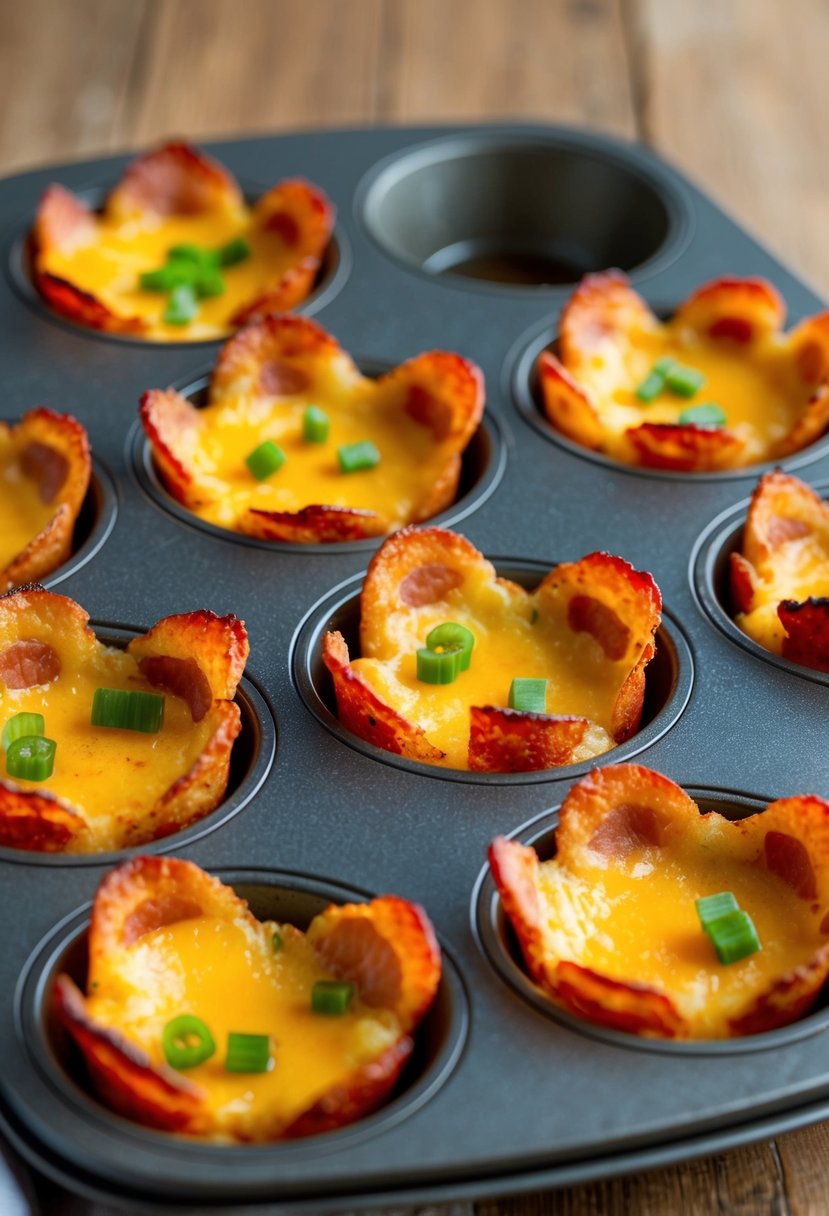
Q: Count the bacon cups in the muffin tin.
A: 9